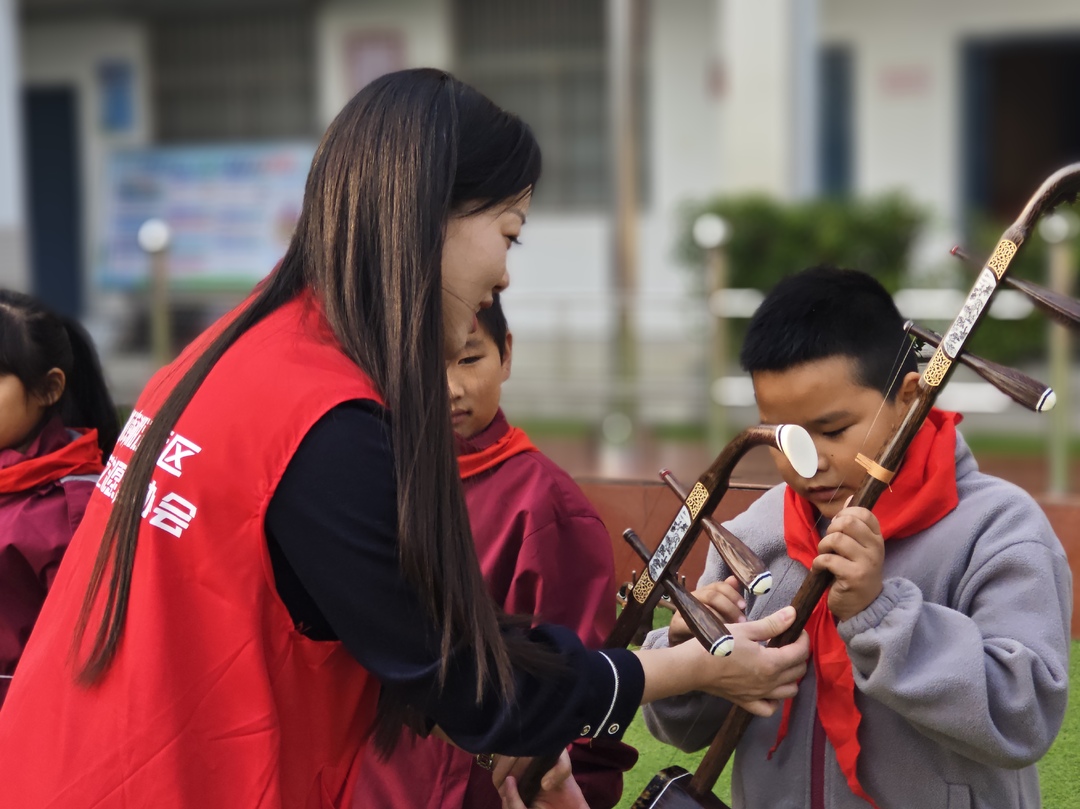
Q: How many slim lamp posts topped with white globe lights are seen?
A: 3